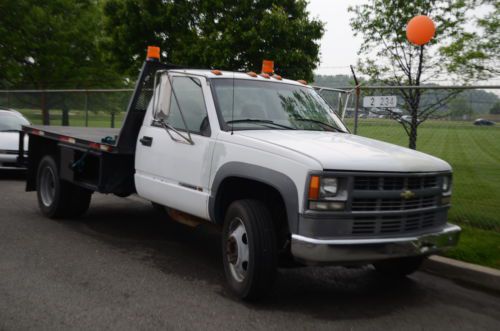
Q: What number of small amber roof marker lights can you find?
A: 5